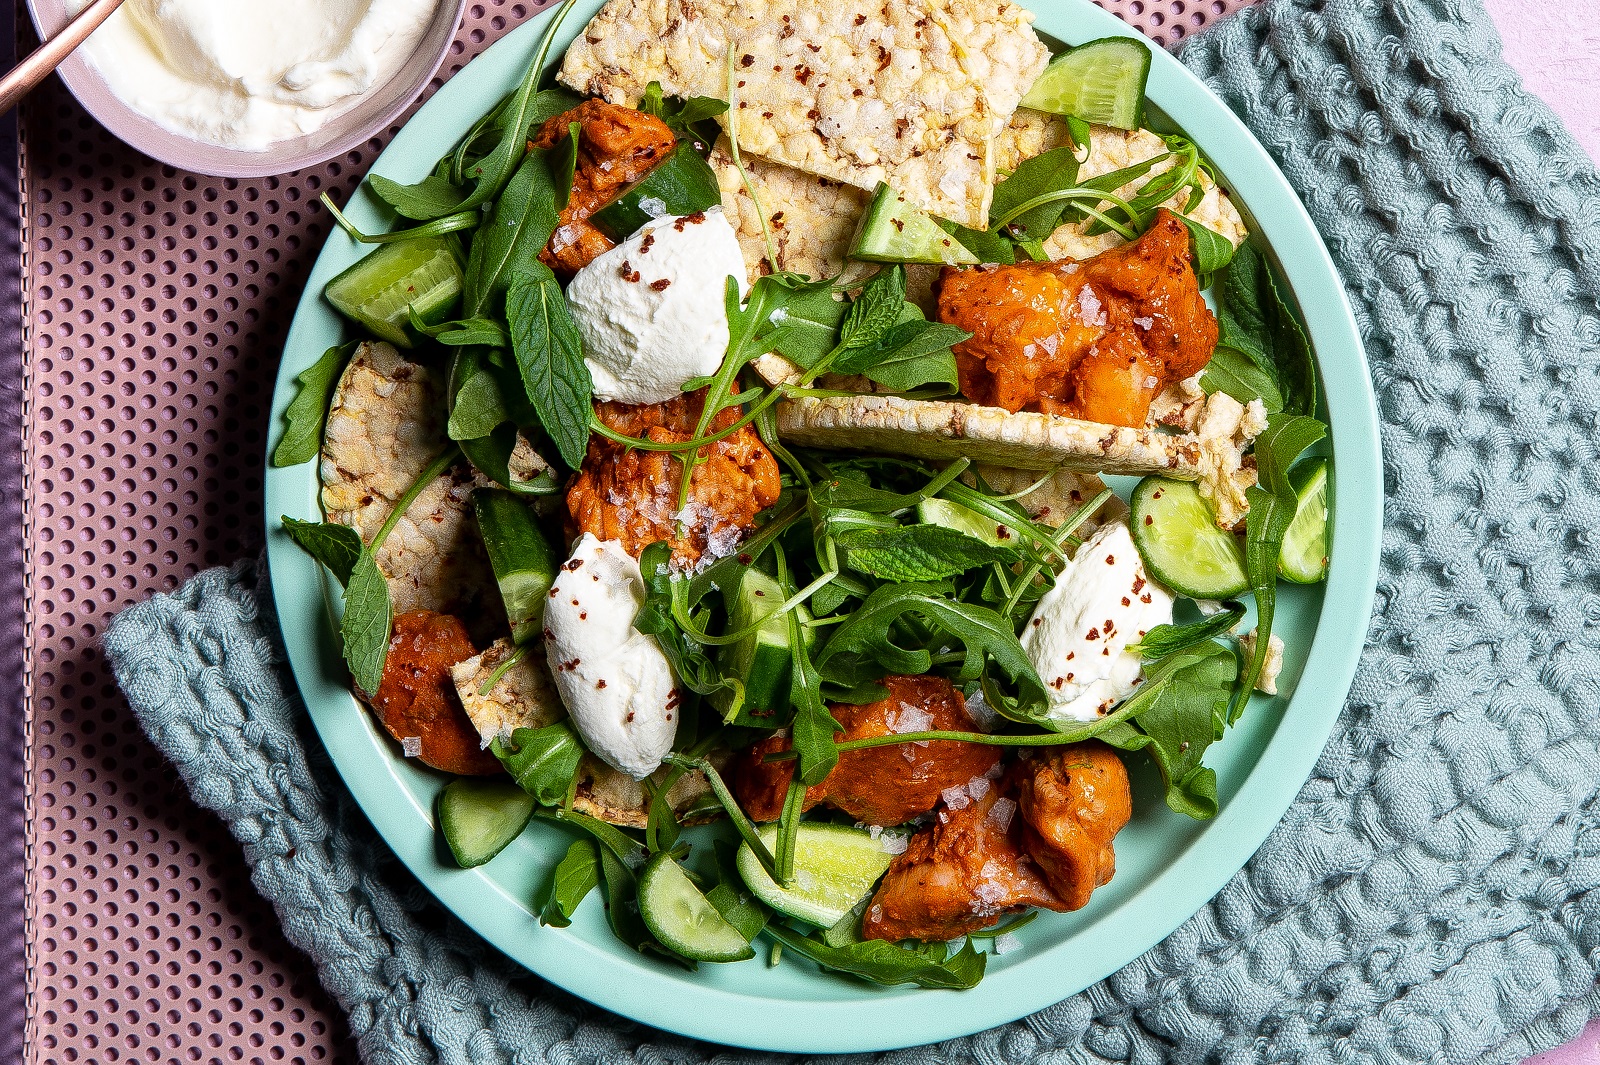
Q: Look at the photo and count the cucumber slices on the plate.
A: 12